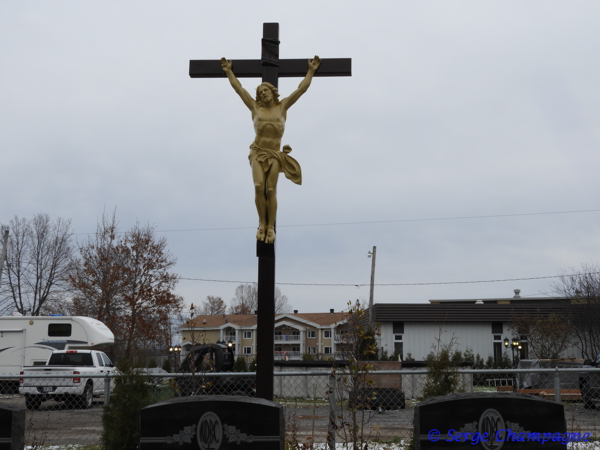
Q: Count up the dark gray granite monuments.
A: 3